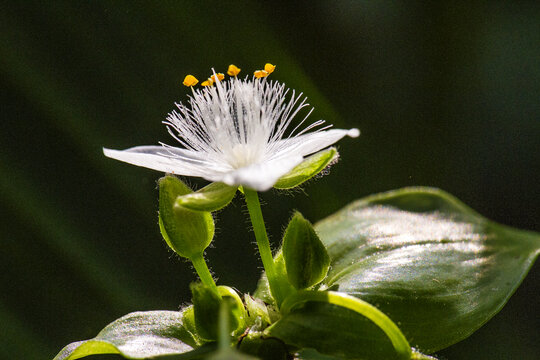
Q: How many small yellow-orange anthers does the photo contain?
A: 6